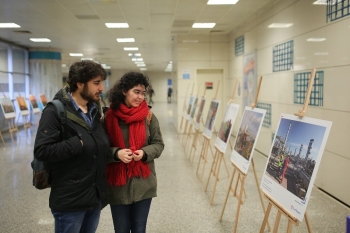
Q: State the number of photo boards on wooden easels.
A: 12